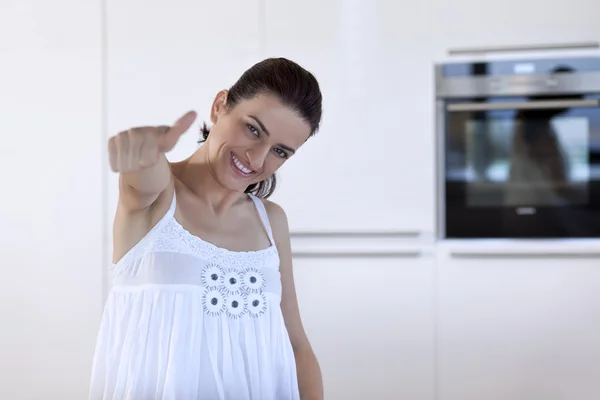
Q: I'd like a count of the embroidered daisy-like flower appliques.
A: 6